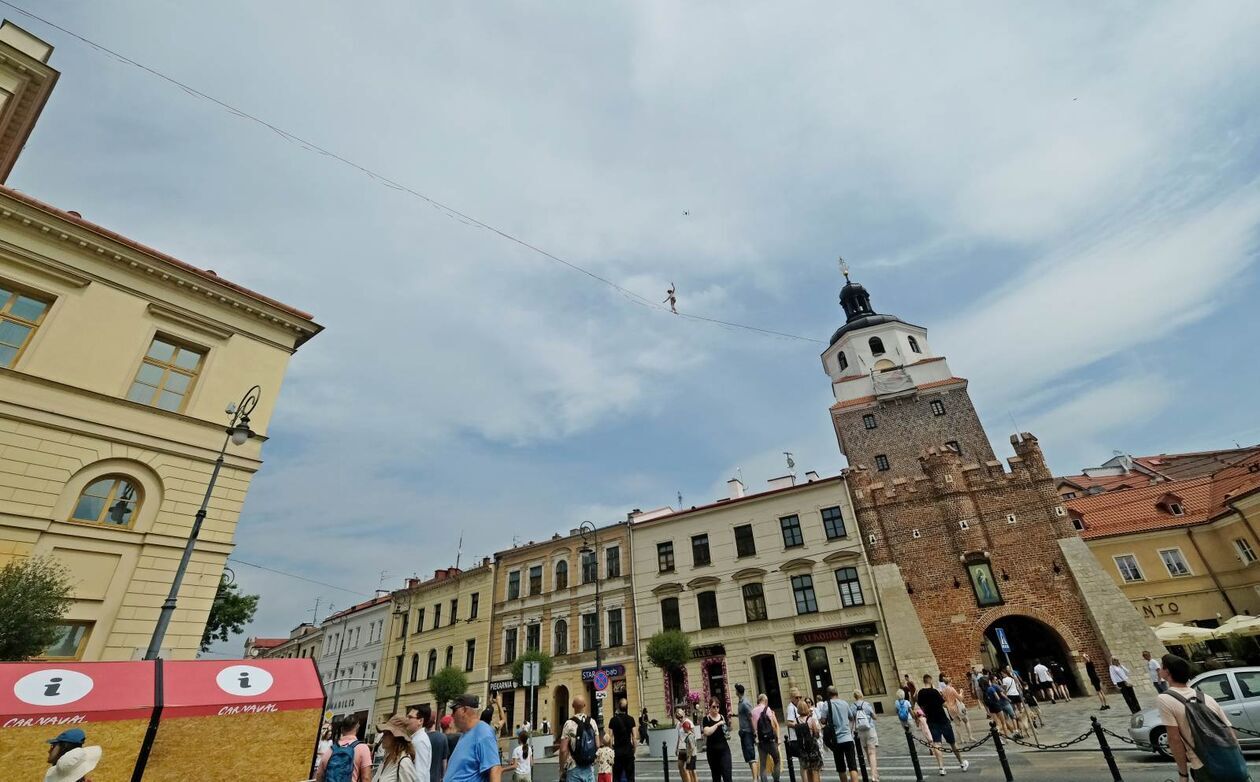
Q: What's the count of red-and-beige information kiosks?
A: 2